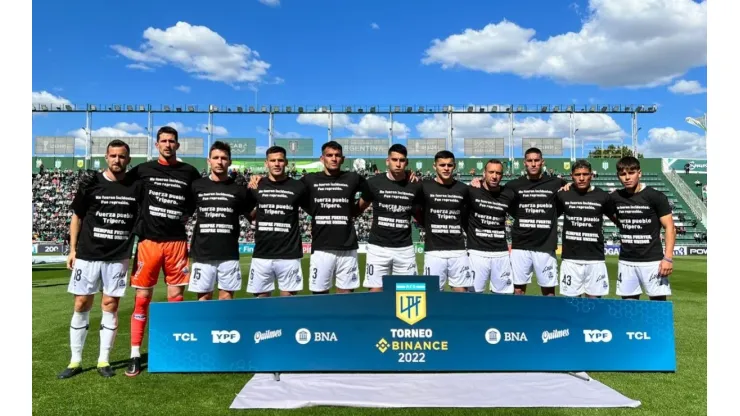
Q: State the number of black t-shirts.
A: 11